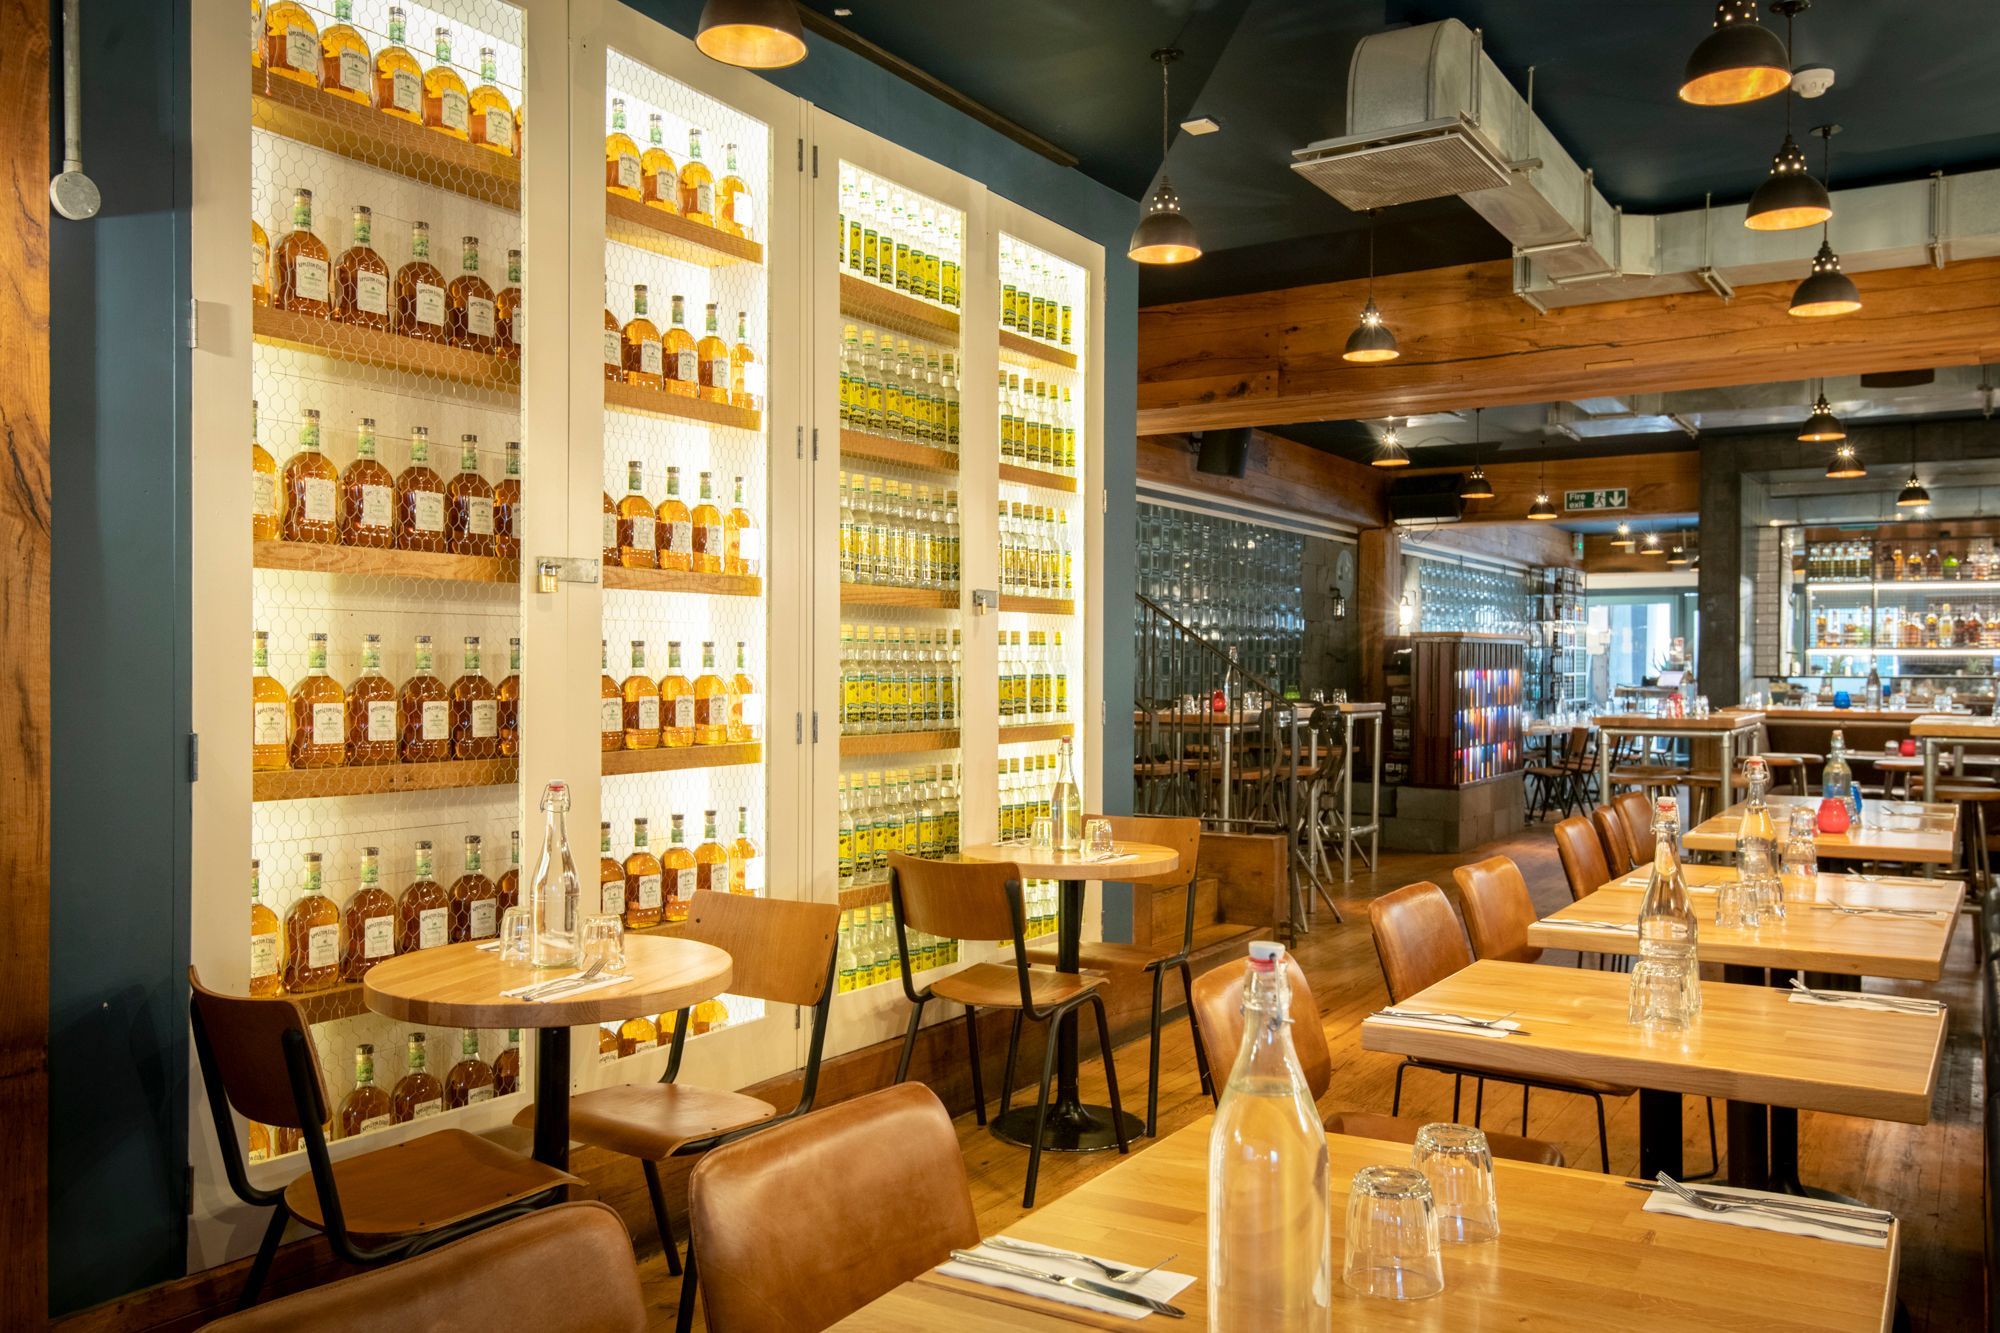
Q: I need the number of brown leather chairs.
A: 8